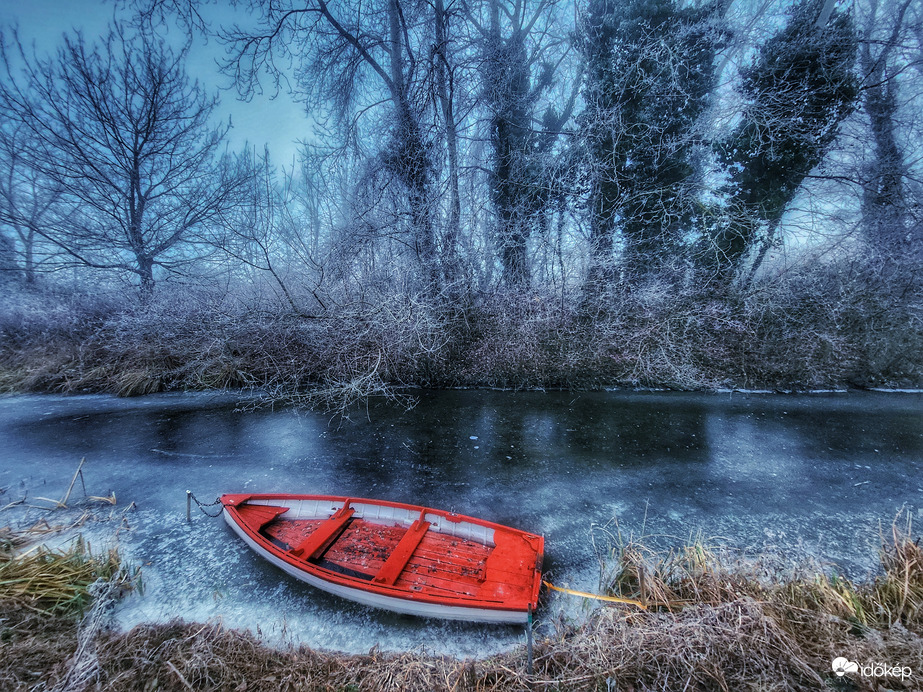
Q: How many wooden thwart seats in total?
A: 2